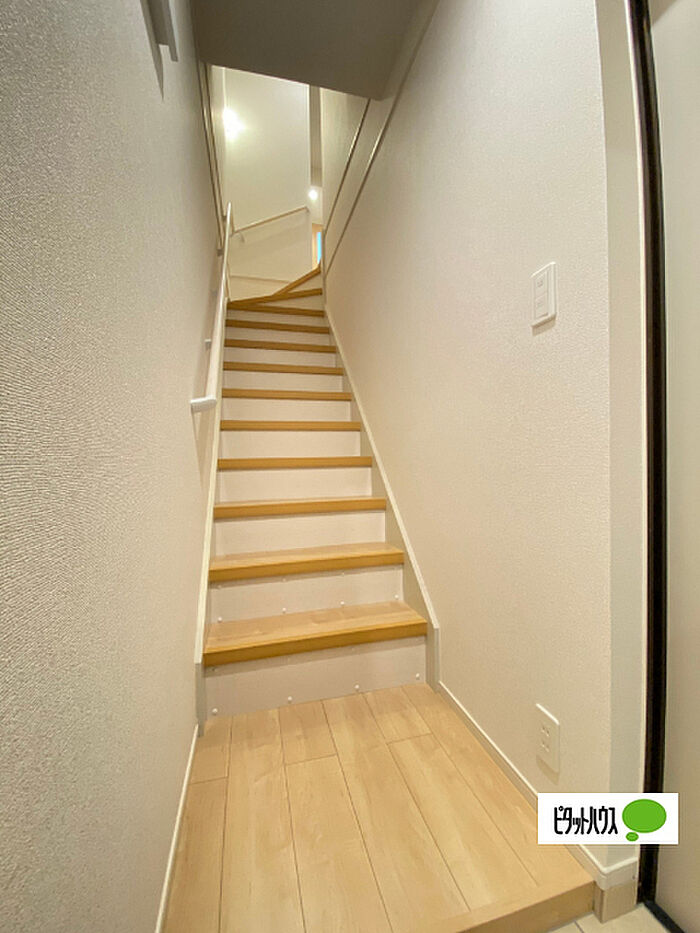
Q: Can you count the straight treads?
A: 10